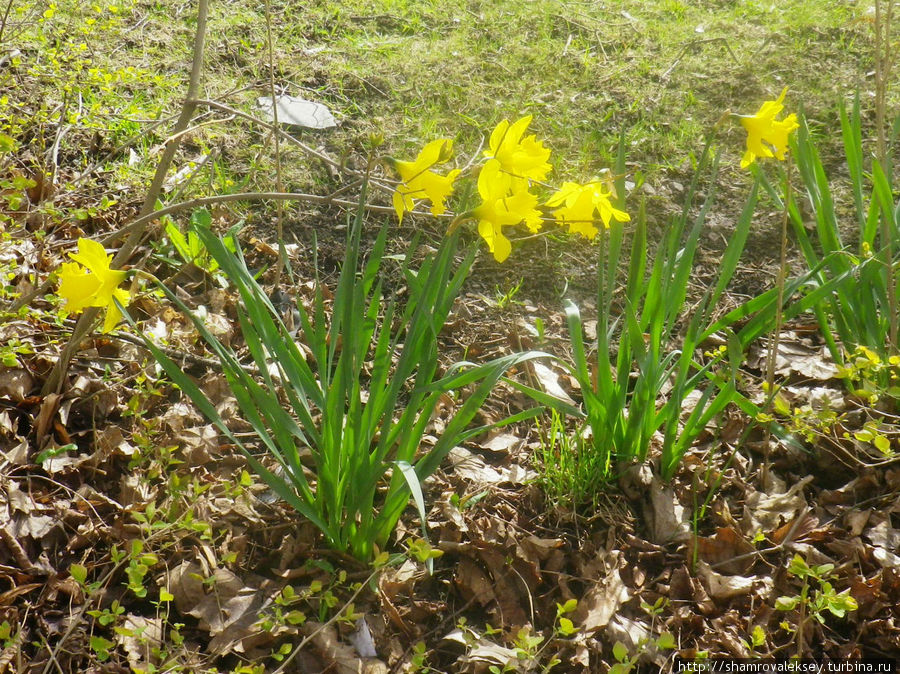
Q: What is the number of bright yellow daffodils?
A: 6